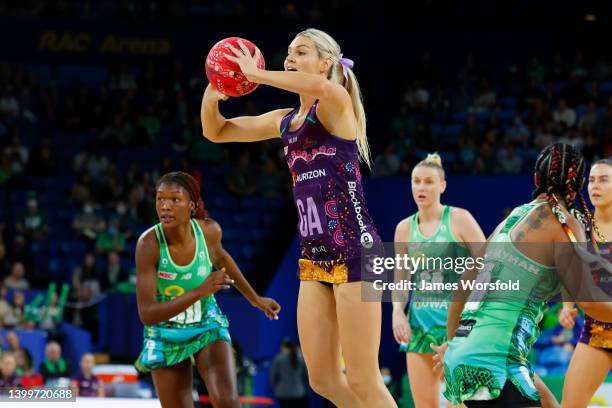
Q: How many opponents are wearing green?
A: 3